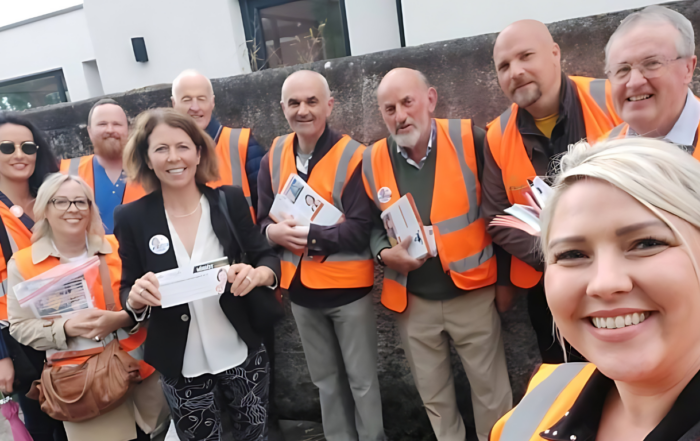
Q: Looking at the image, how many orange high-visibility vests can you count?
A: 9